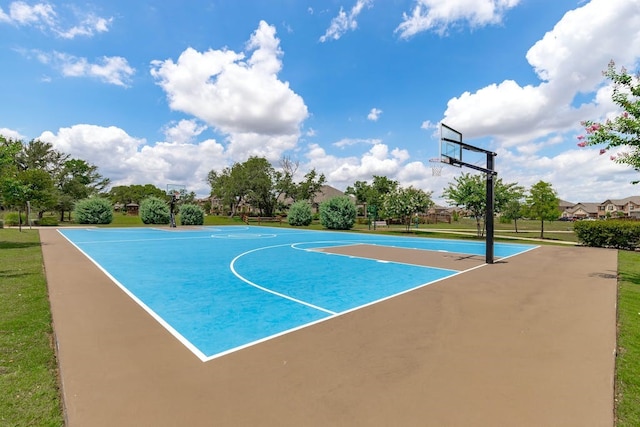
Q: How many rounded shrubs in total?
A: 5